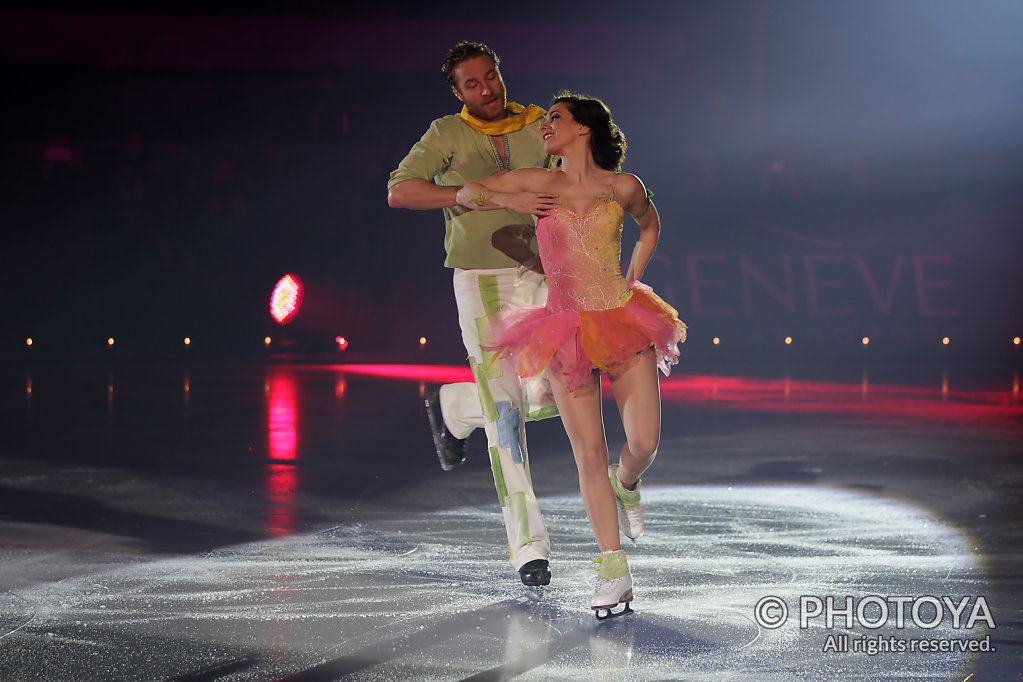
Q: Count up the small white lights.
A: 11